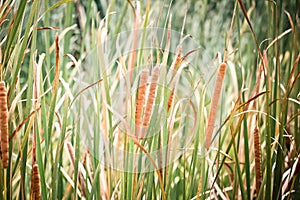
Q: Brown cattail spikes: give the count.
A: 7